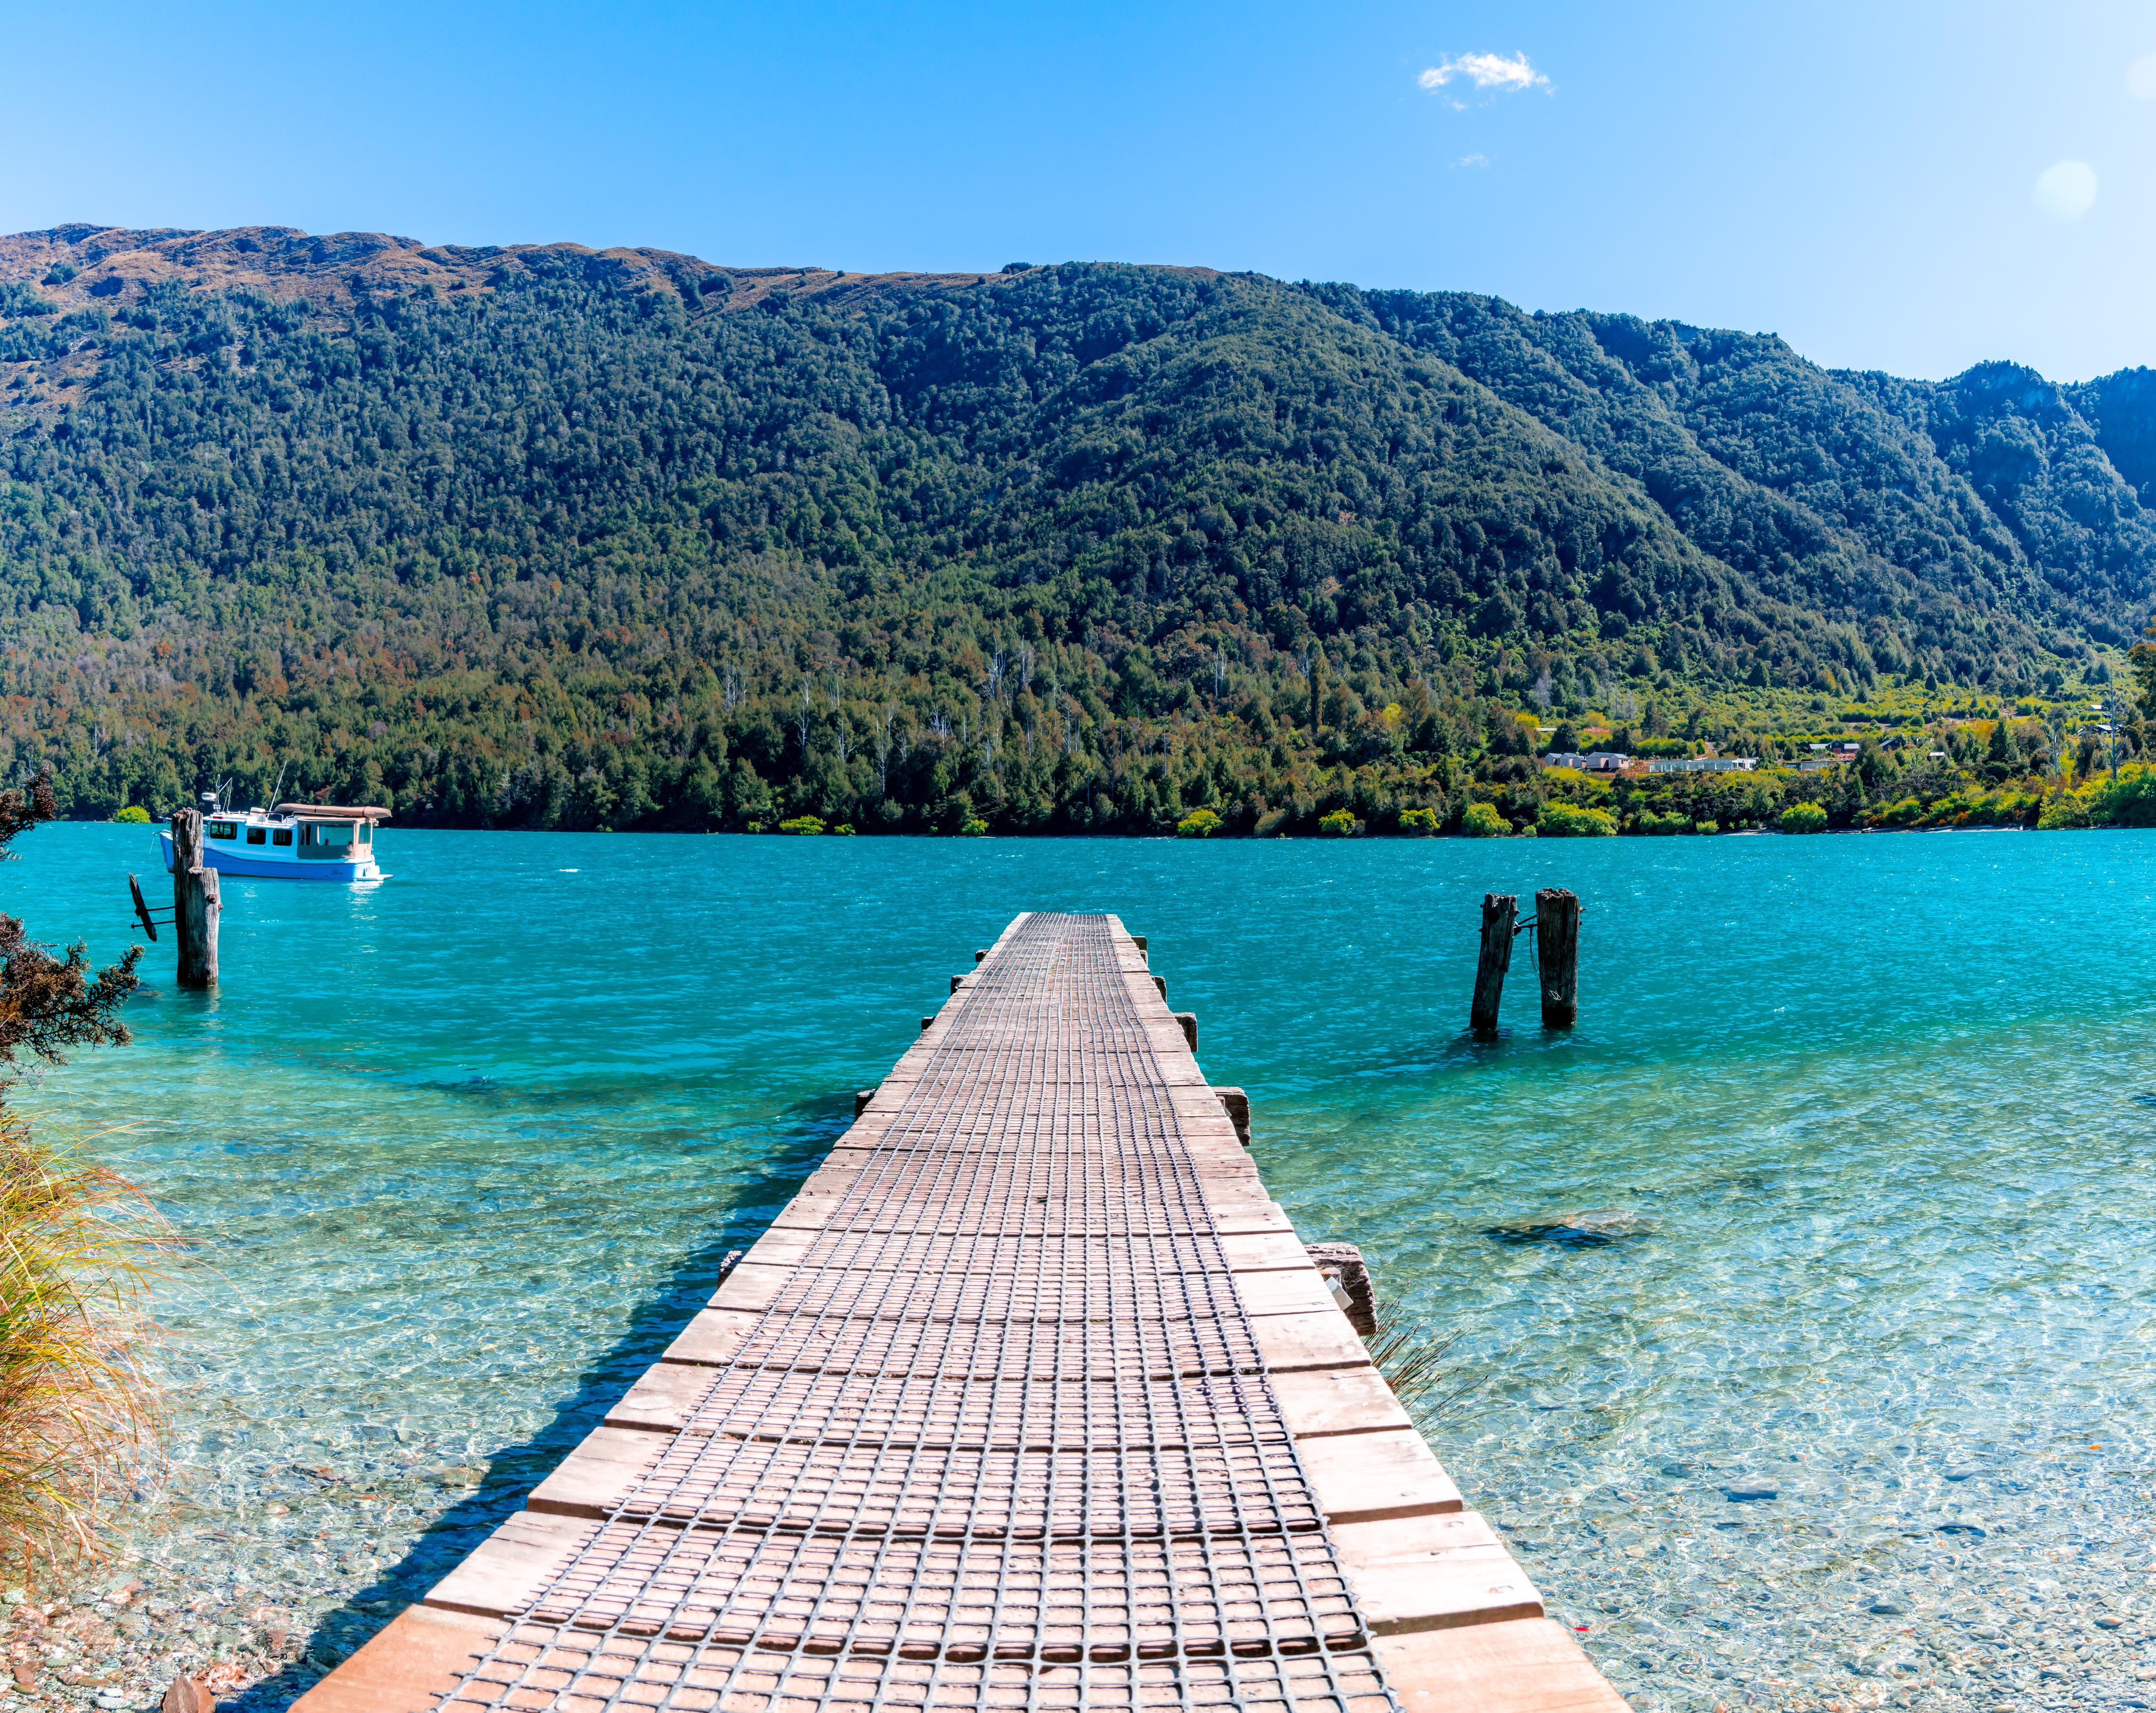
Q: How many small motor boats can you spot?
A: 1